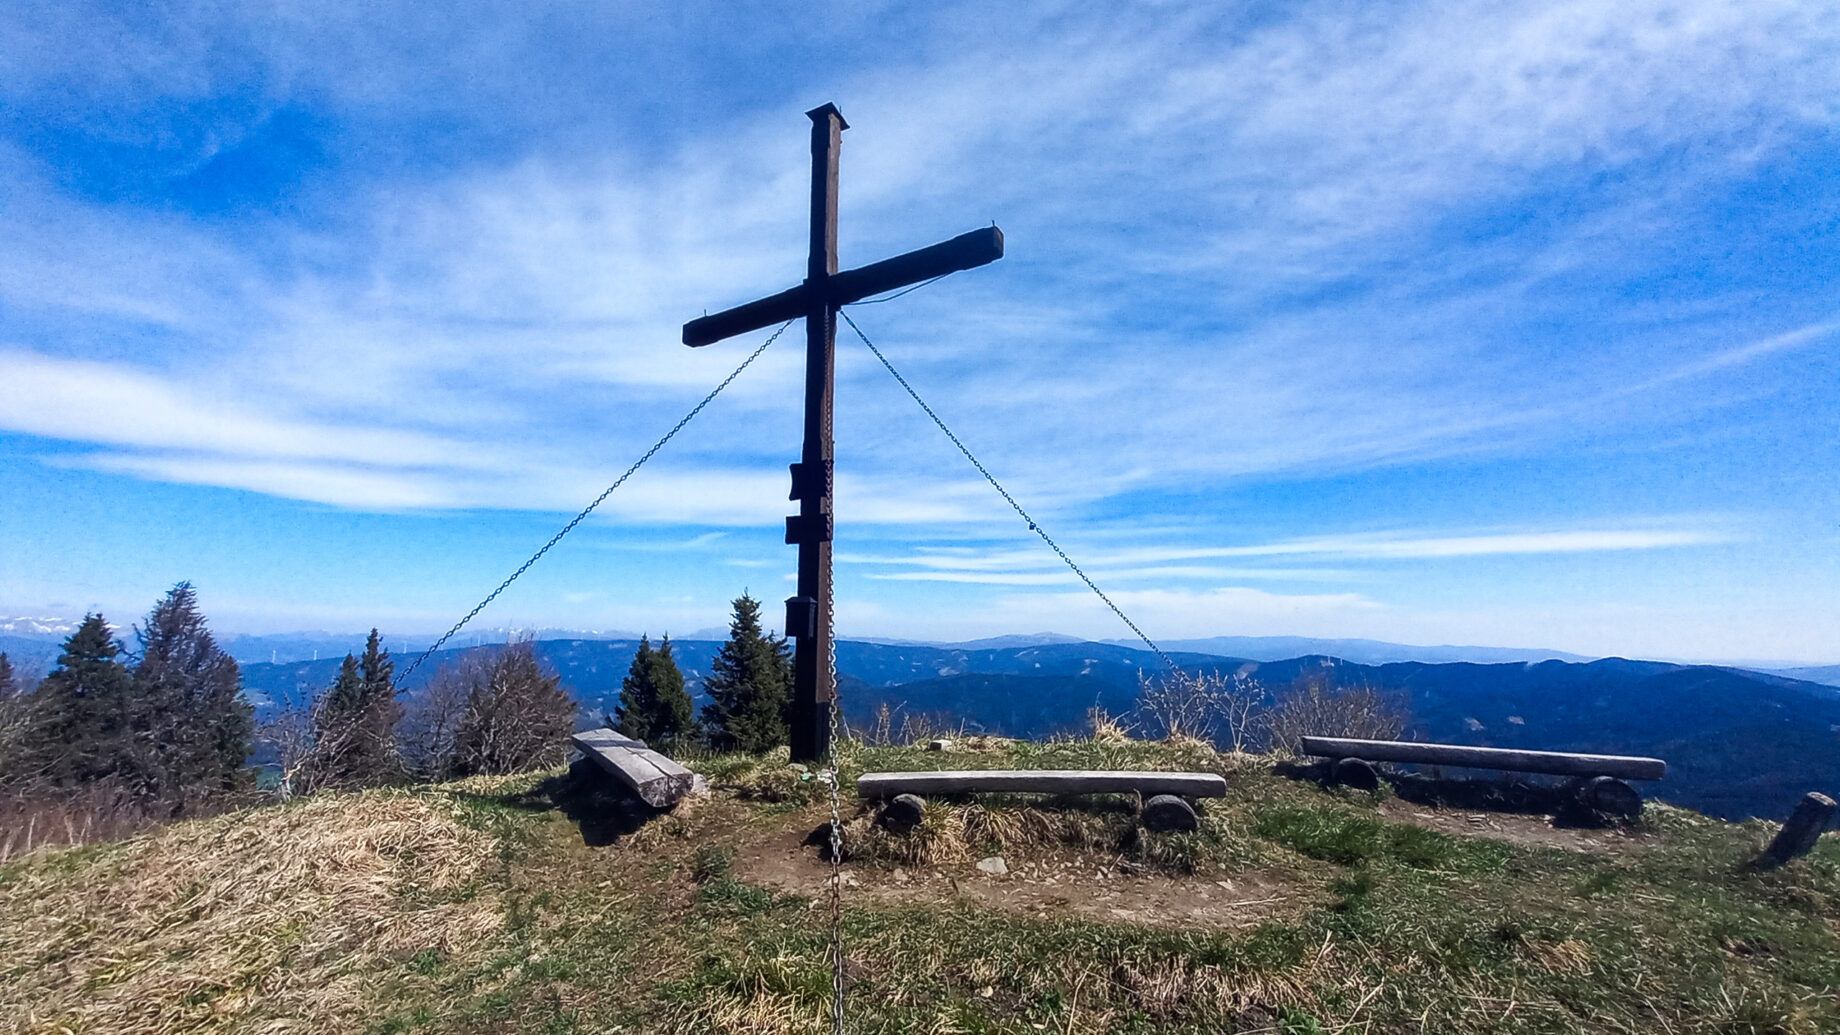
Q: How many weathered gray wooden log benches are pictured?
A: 3